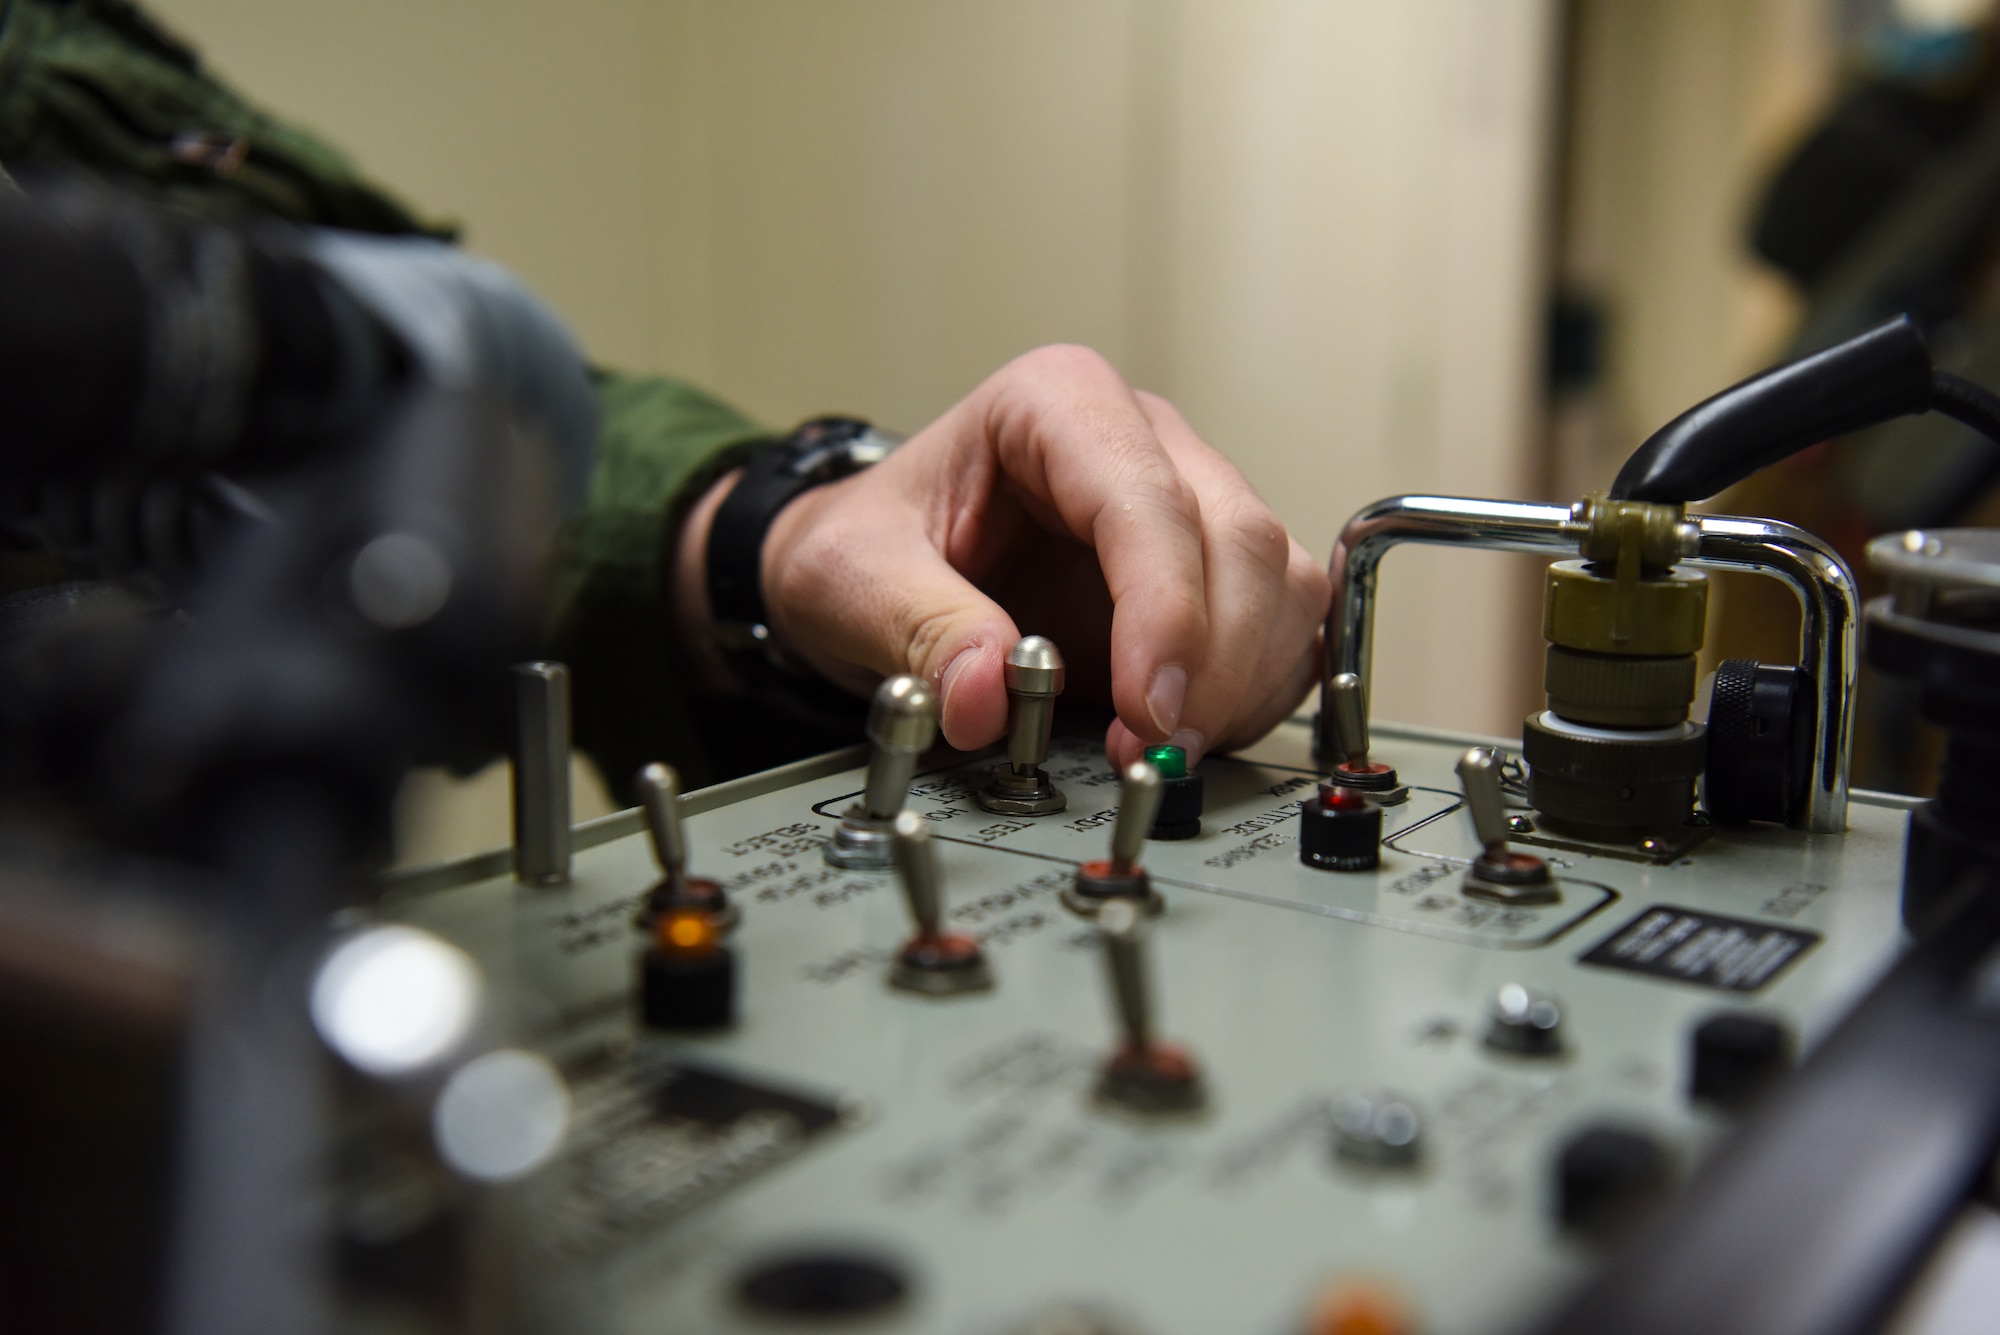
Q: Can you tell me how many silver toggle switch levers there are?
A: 8